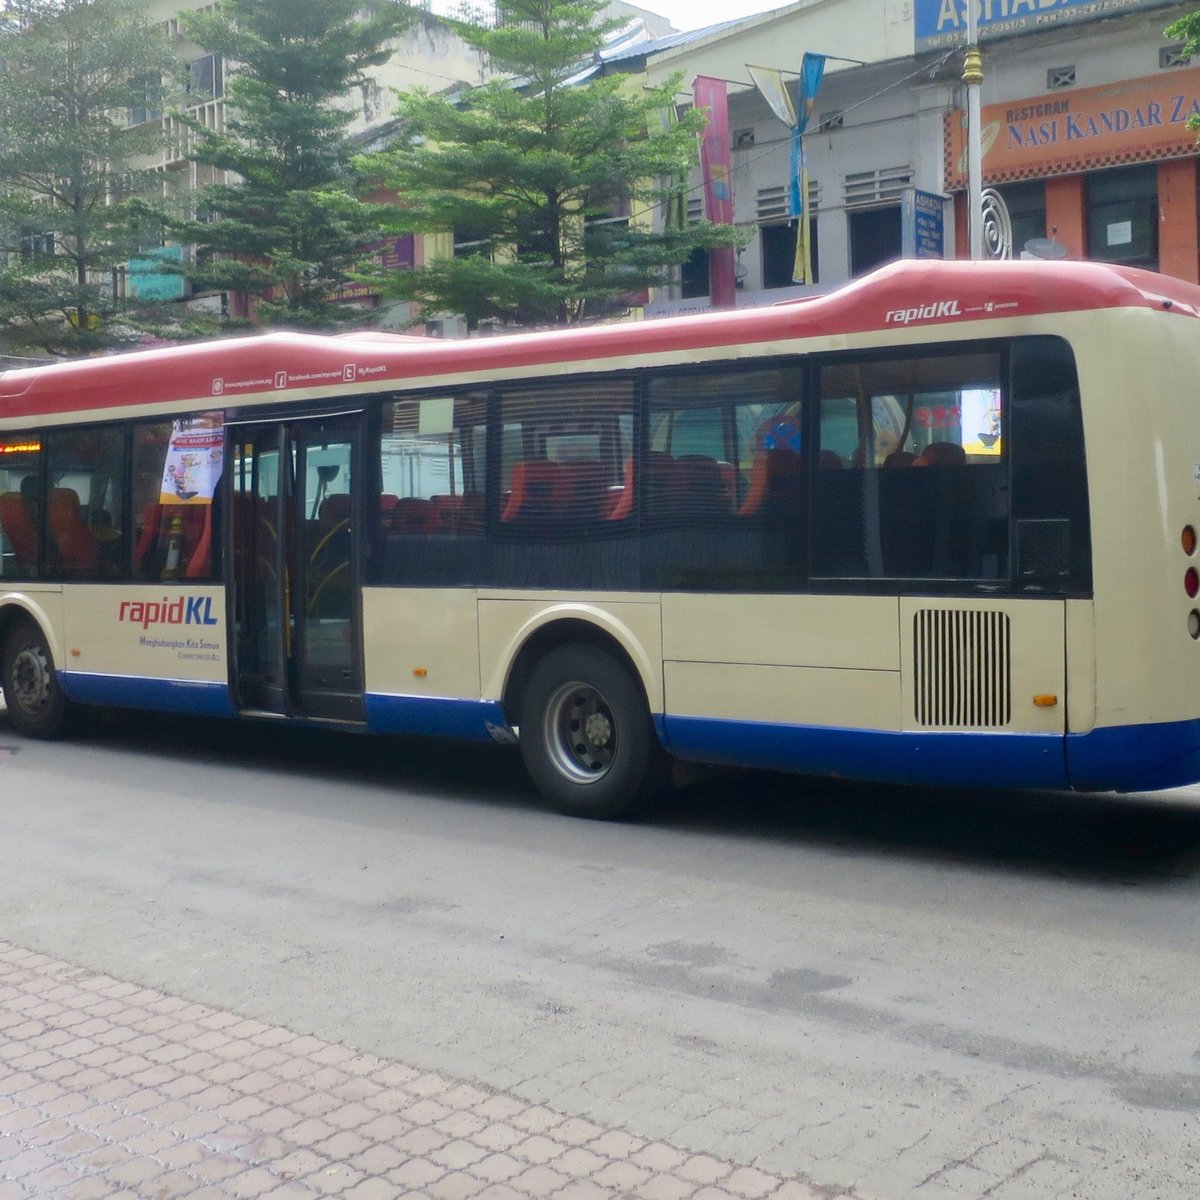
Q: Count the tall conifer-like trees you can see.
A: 3